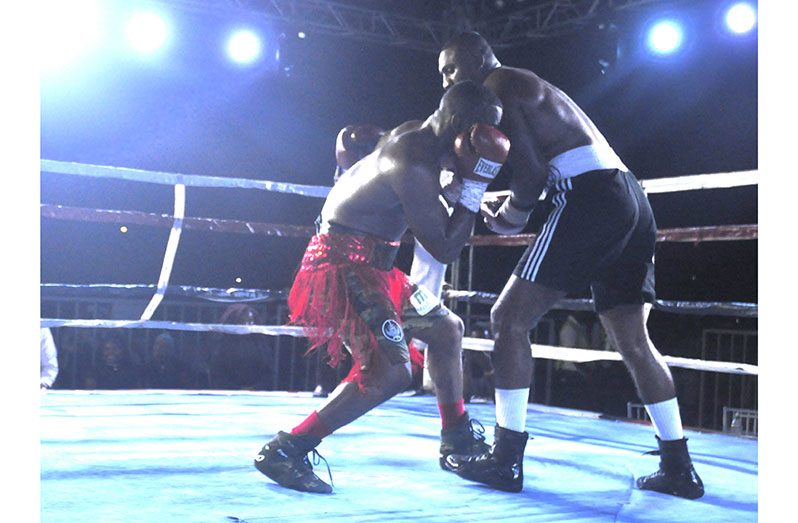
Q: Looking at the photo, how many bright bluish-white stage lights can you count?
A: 5